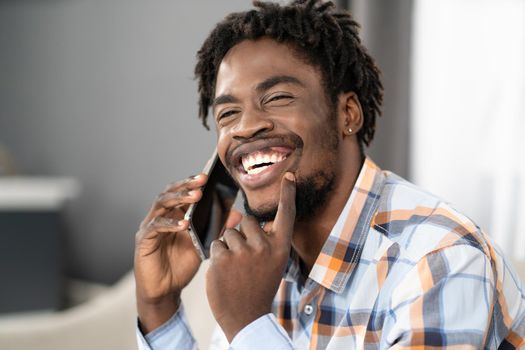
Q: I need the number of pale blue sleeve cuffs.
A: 2